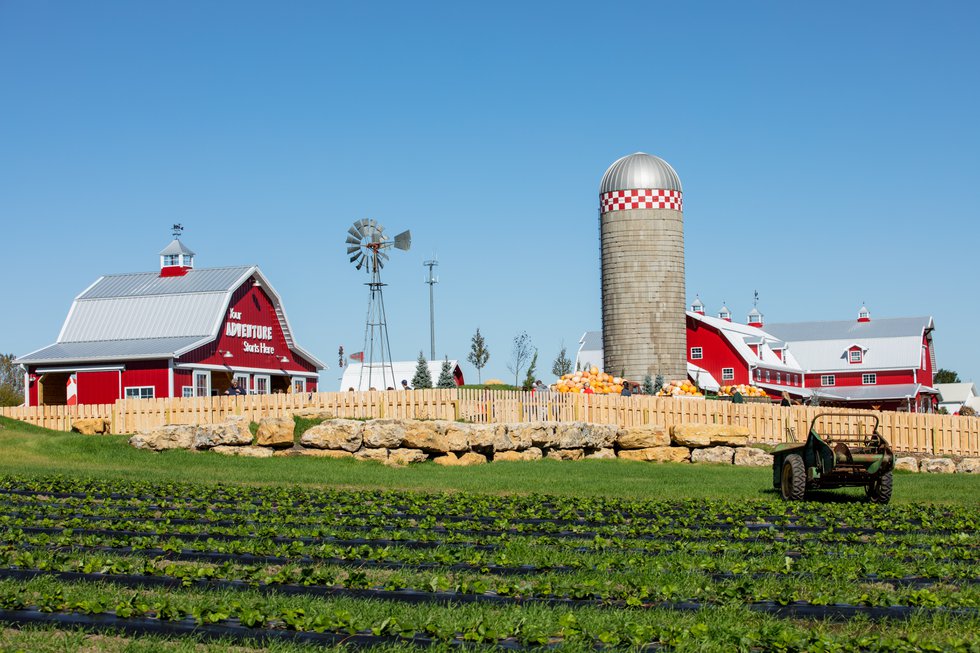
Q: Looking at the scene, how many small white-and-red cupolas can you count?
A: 5